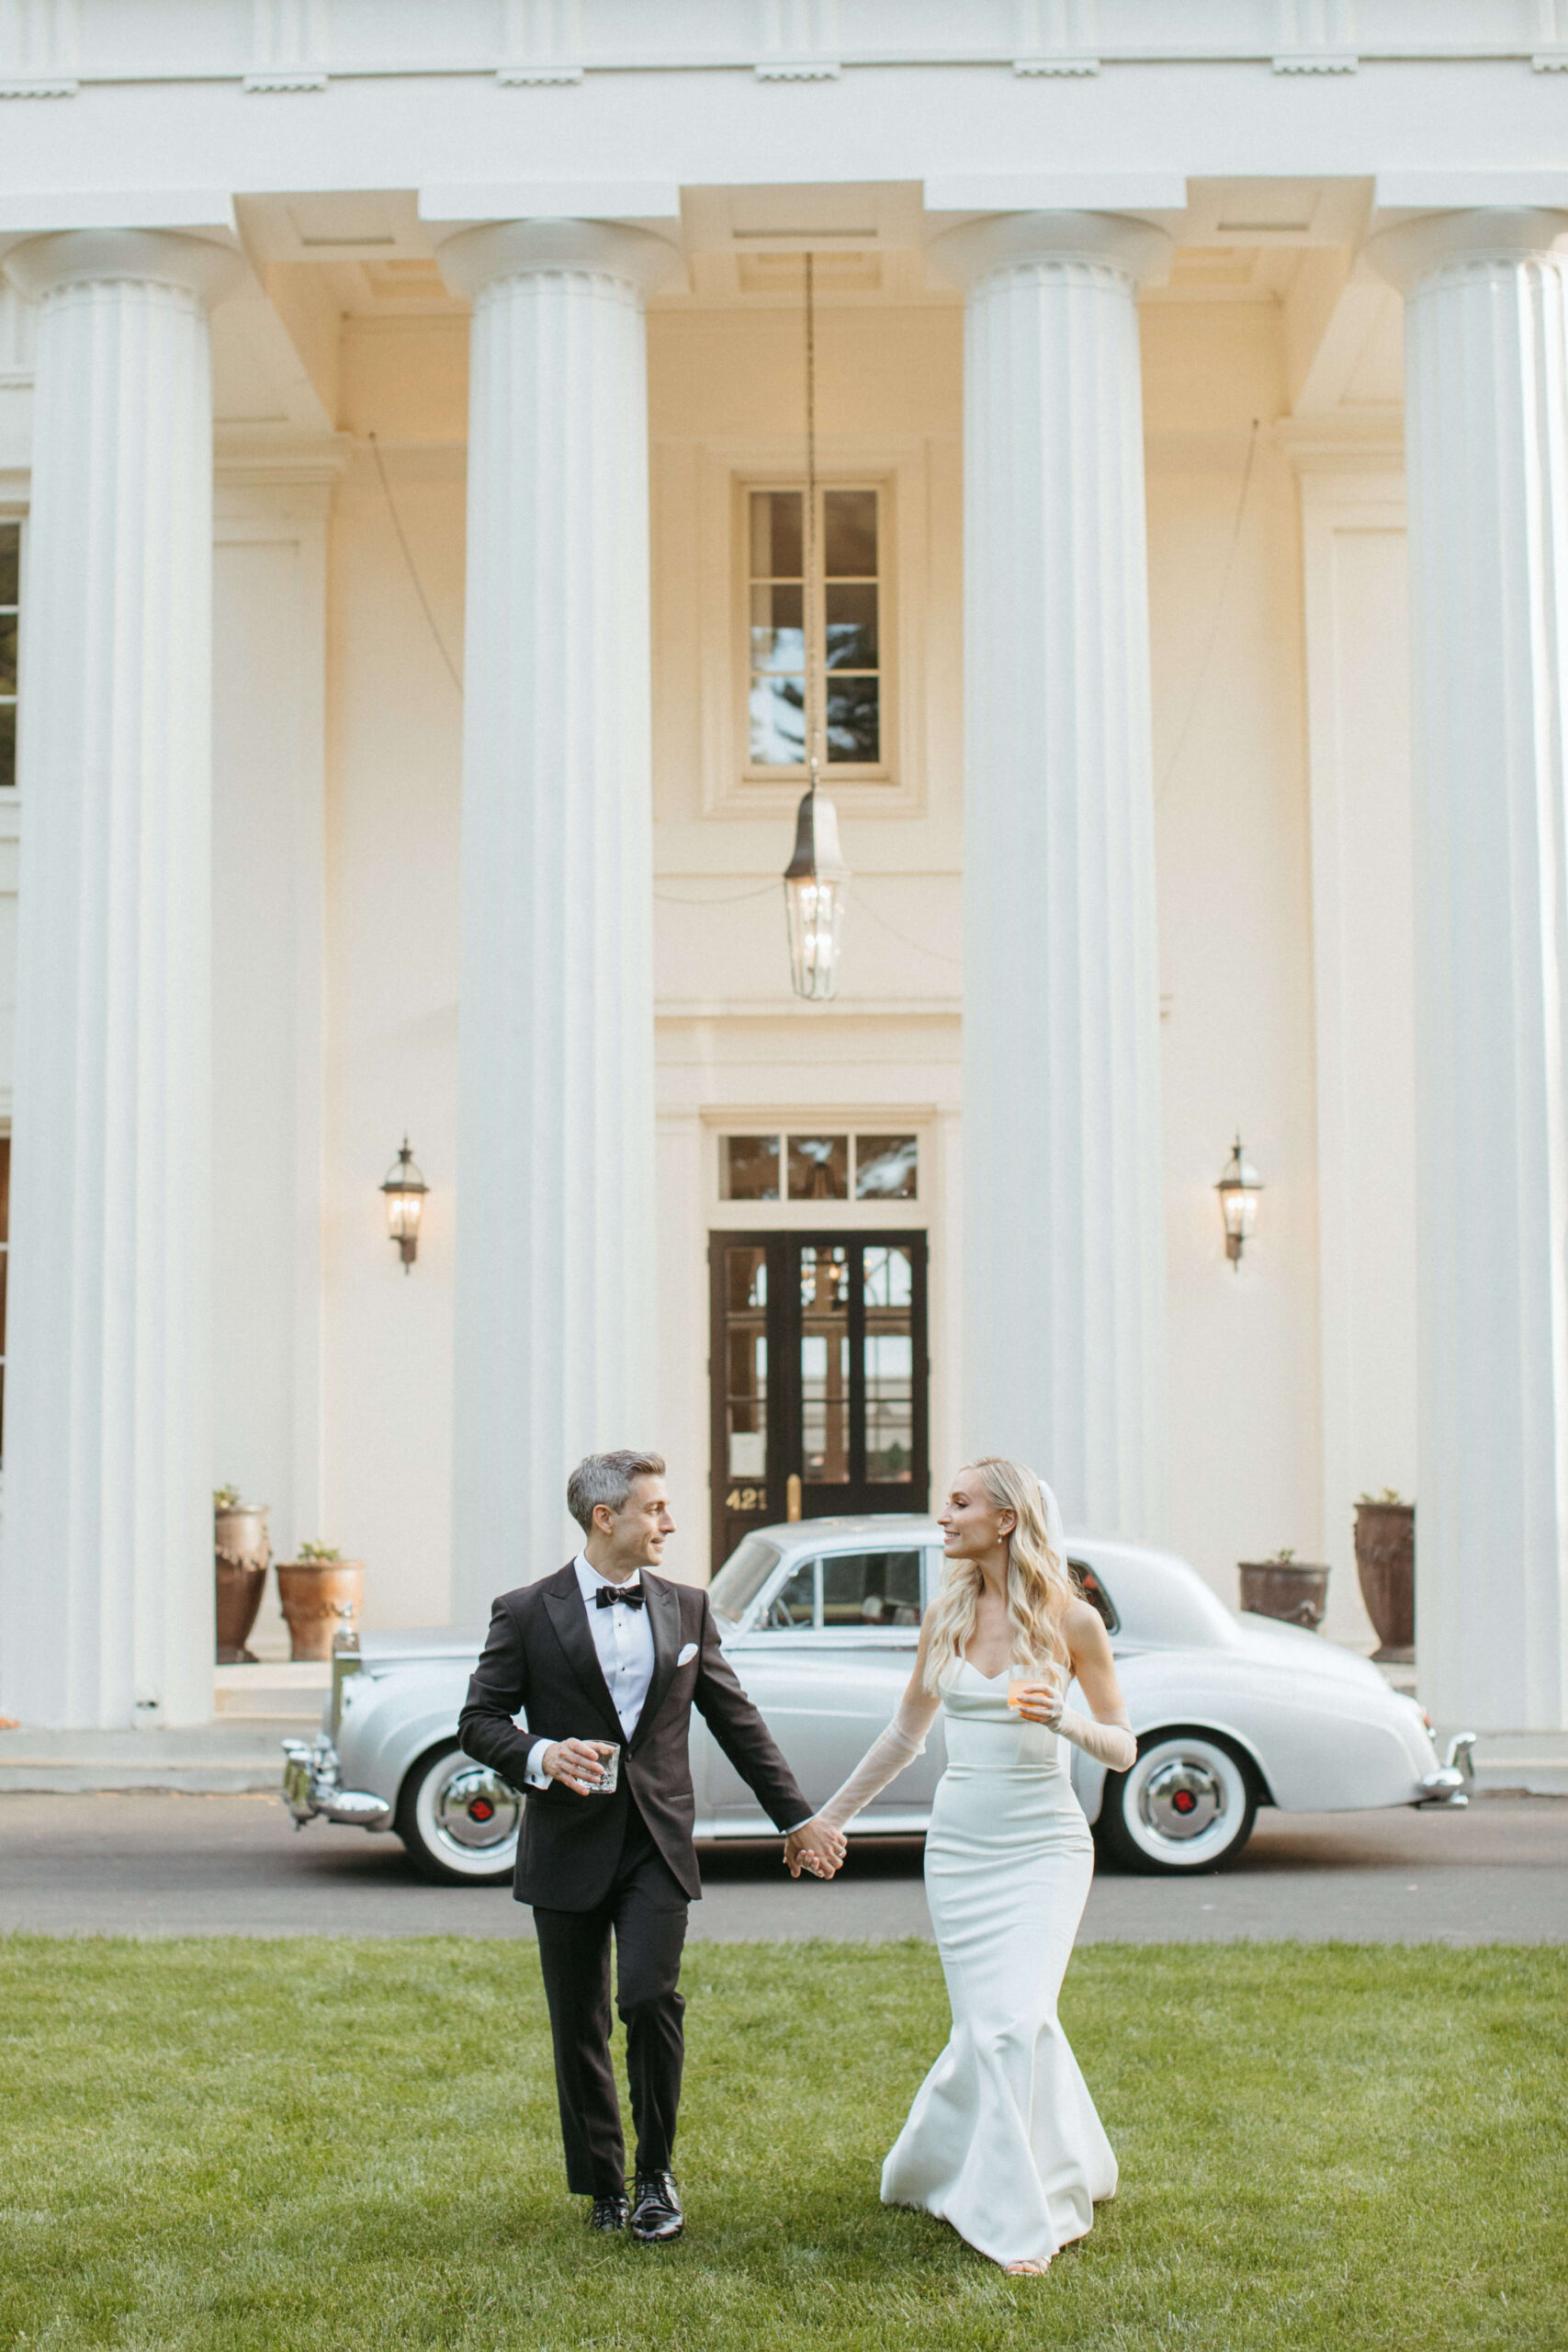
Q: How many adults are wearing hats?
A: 0